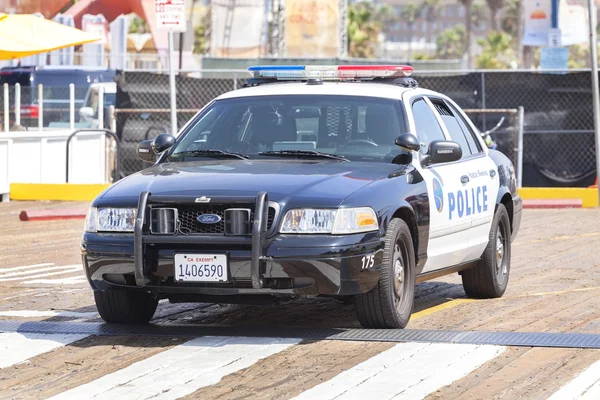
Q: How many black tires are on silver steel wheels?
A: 2